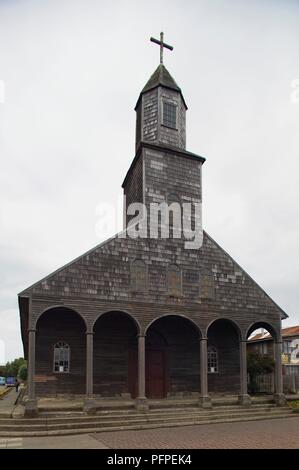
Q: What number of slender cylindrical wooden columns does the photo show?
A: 6